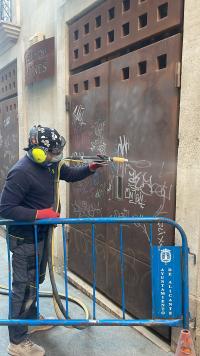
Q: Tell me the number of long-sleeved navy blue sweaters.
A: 1